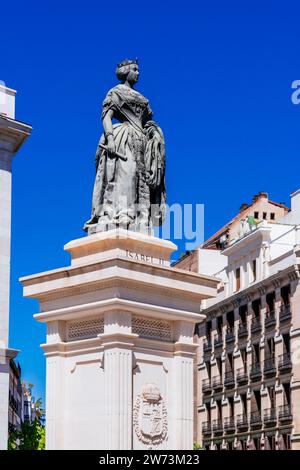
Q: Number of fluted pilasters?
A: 3